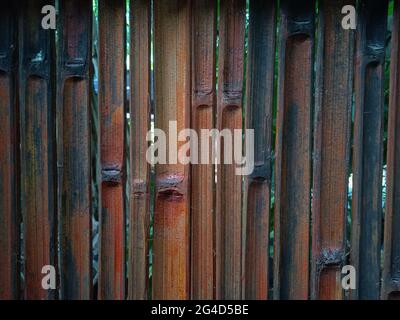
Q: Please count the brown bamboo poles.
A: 13